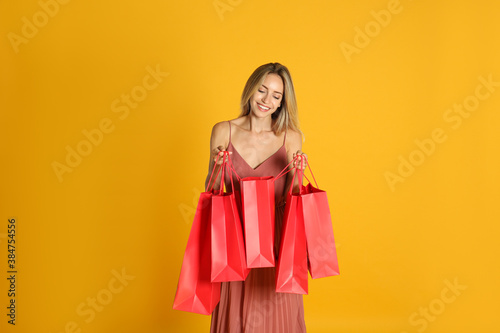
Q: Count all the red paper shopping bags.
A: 5